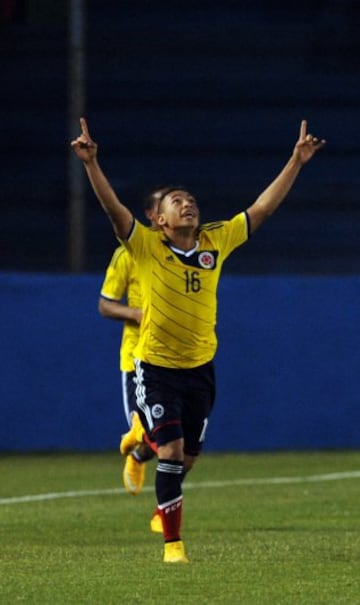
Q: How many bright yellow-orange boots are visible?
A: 4